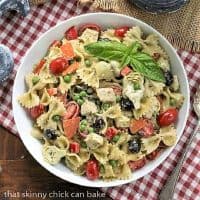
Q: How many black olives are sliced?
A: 0